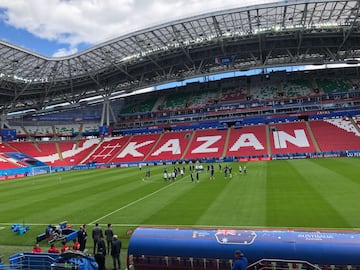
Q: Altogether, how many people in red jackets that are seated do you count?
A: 4